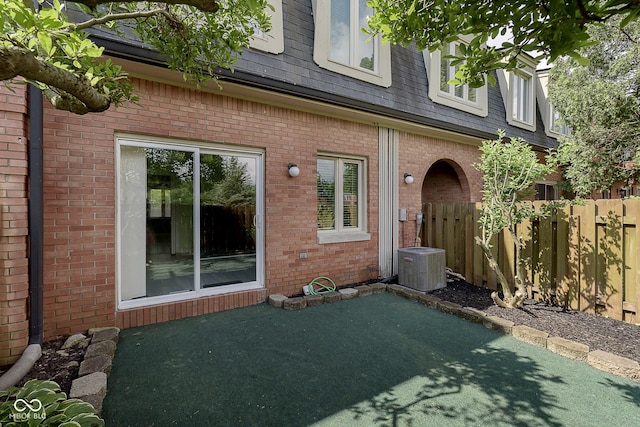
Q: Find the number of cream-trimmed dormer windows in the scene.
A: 5